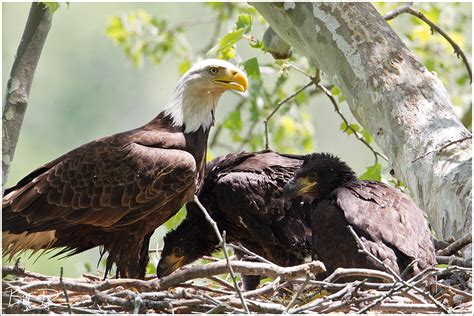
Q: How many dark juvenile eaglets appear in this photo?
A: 2